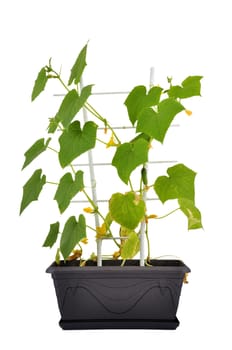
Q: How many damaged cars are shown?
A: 0